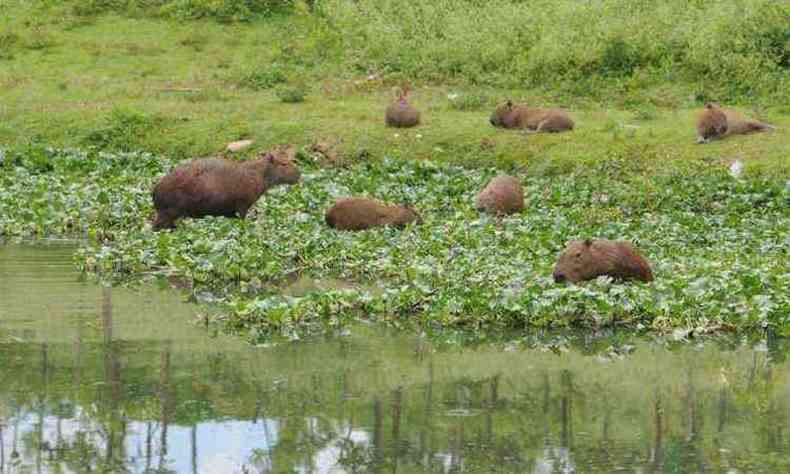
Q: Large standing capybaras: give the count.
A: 1